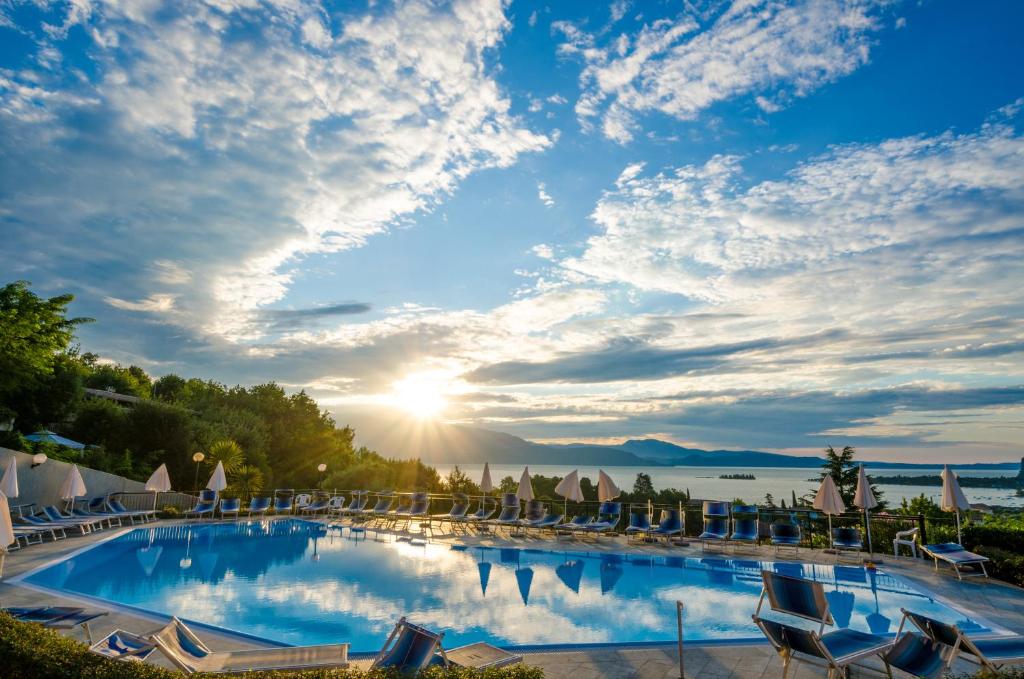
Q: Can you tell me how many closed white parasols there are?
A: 12